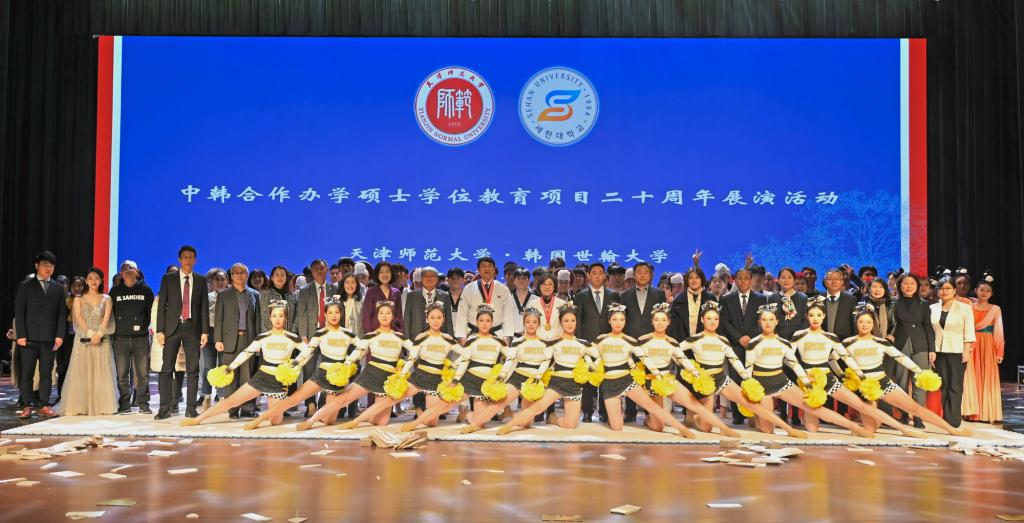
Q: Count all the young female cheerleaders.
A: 13